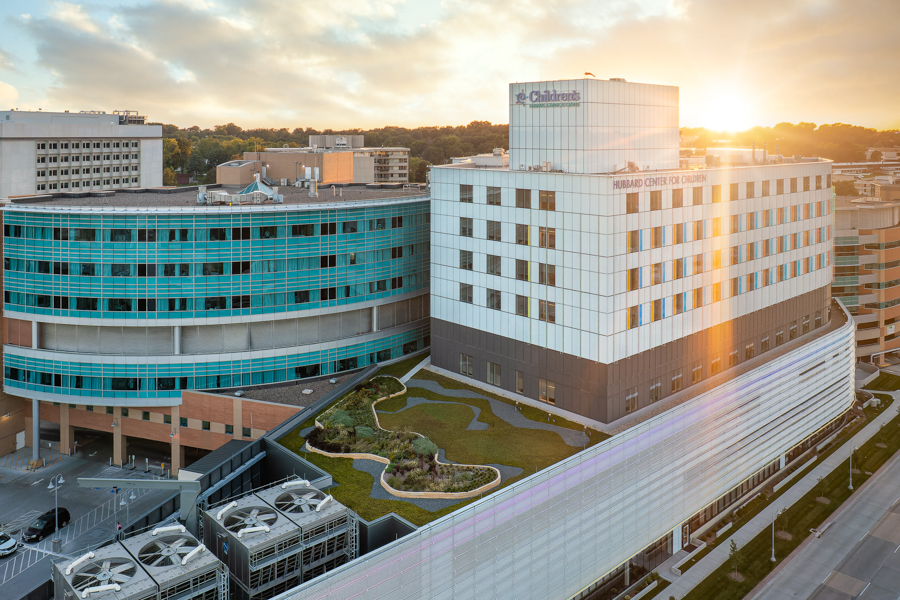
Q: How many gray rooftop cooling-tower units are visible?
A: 4